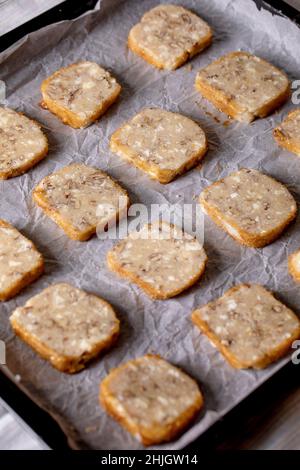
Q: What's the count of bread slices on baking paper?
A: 14